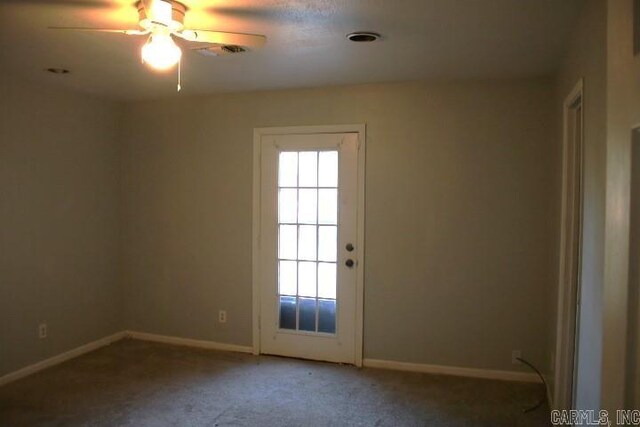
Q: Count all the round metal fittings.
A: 2